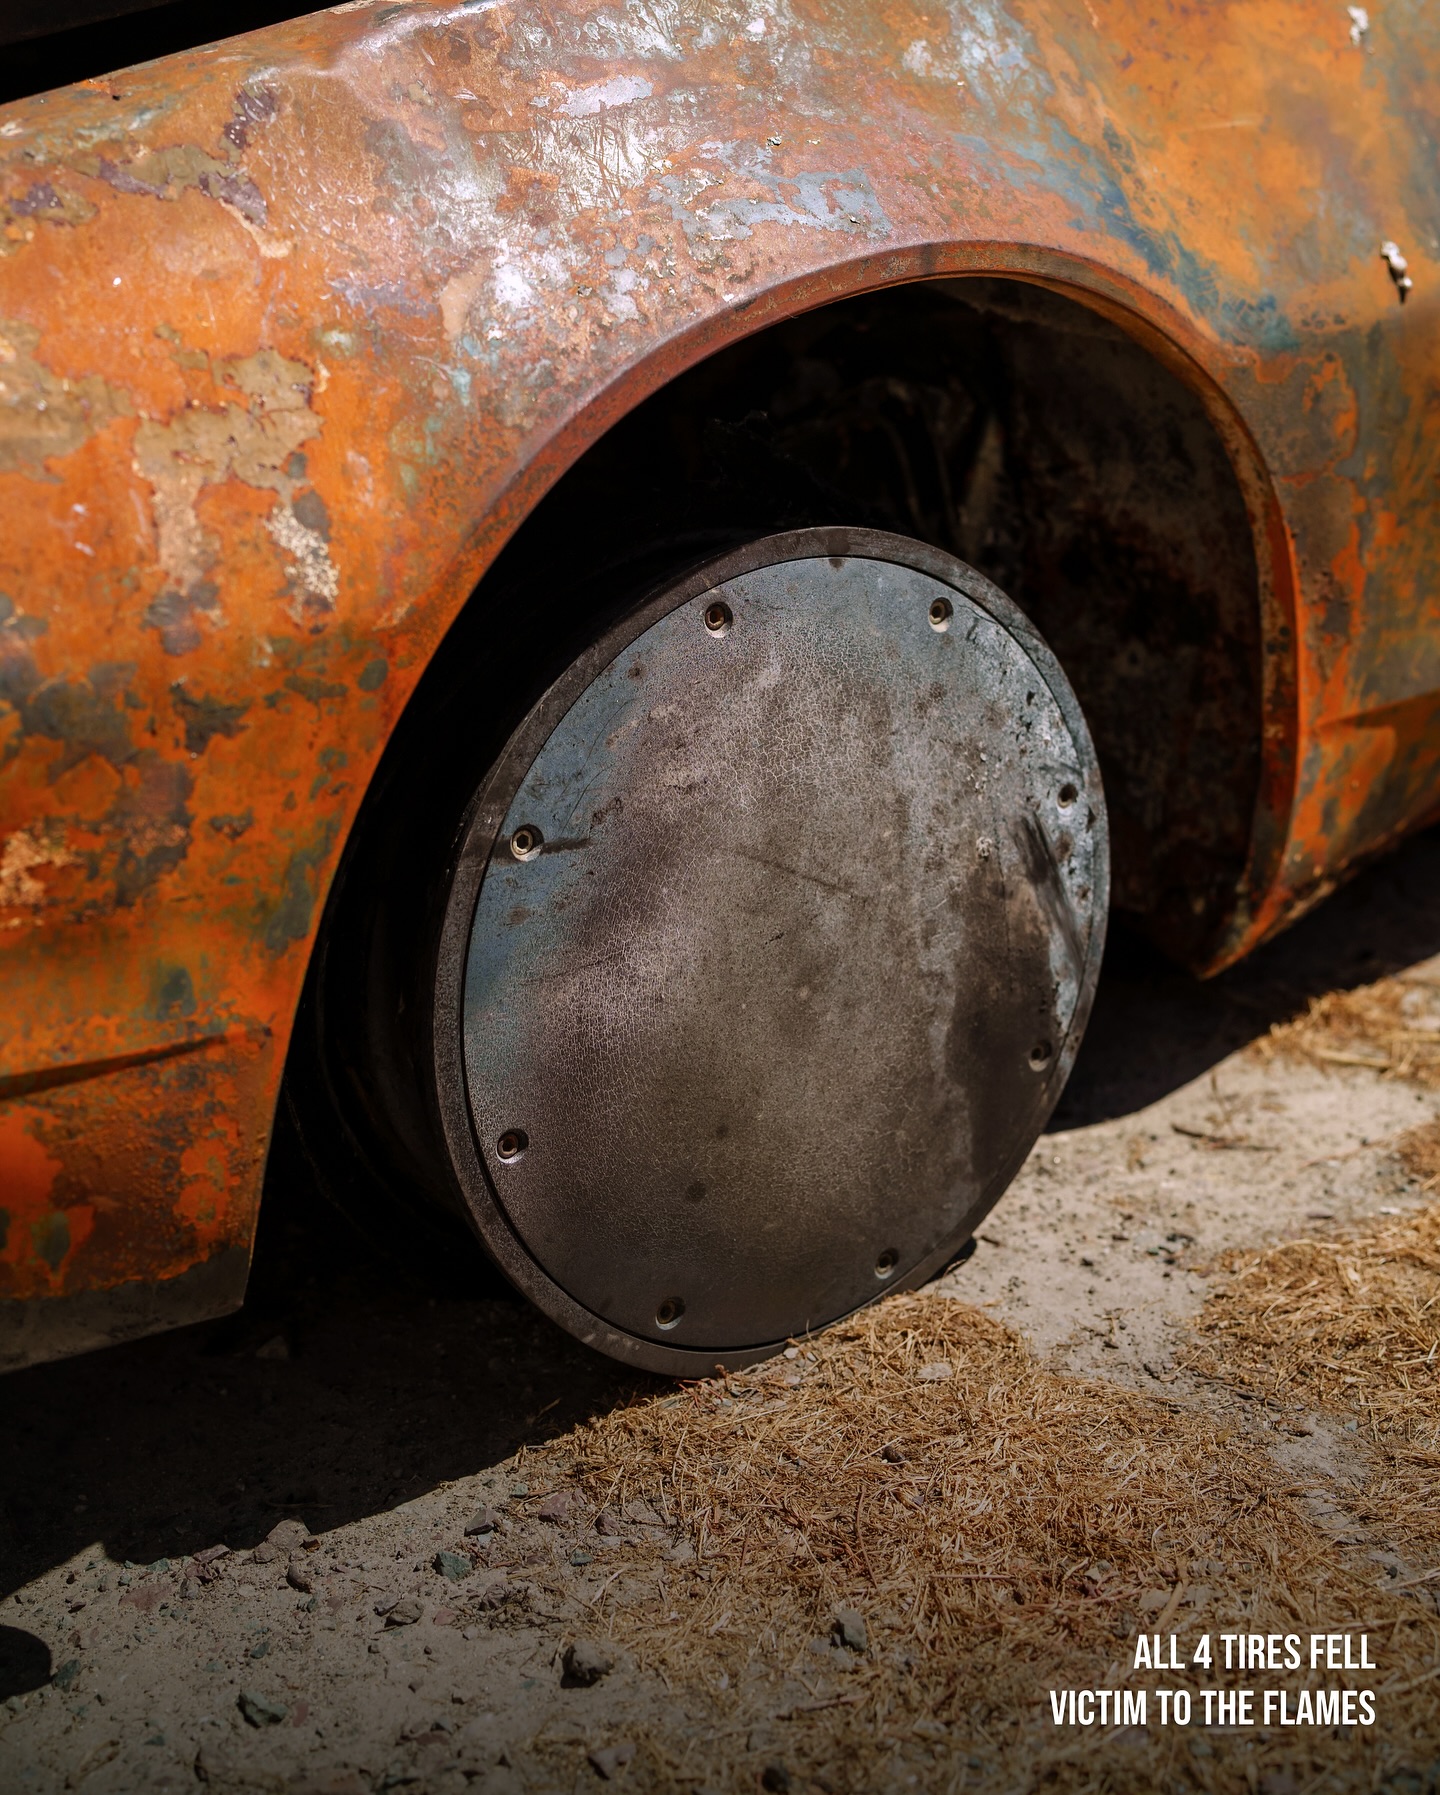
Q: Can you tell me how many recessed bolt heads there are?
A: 8